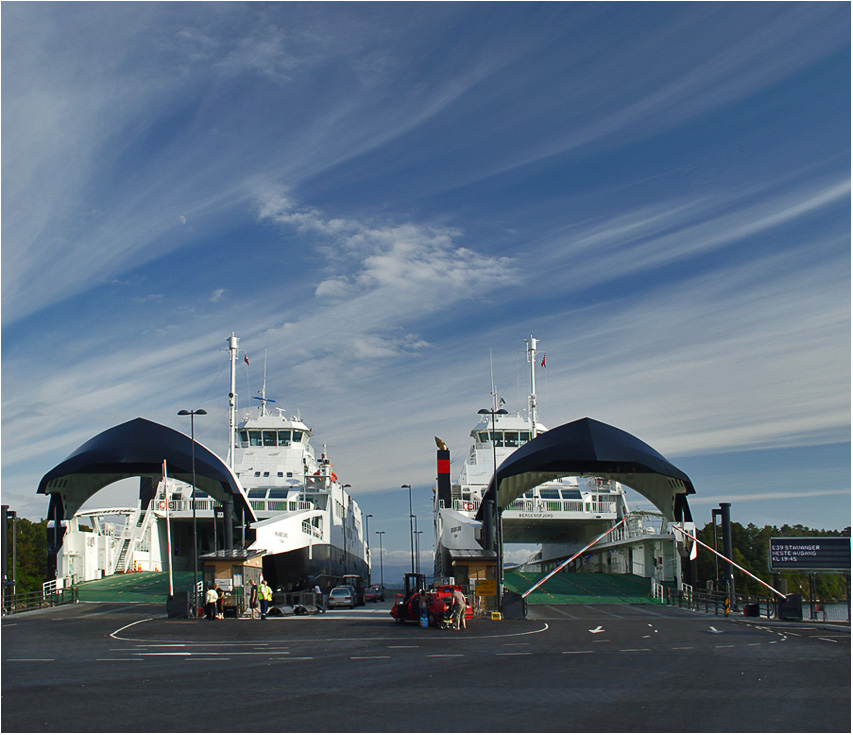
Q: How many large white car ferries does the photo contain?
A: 2